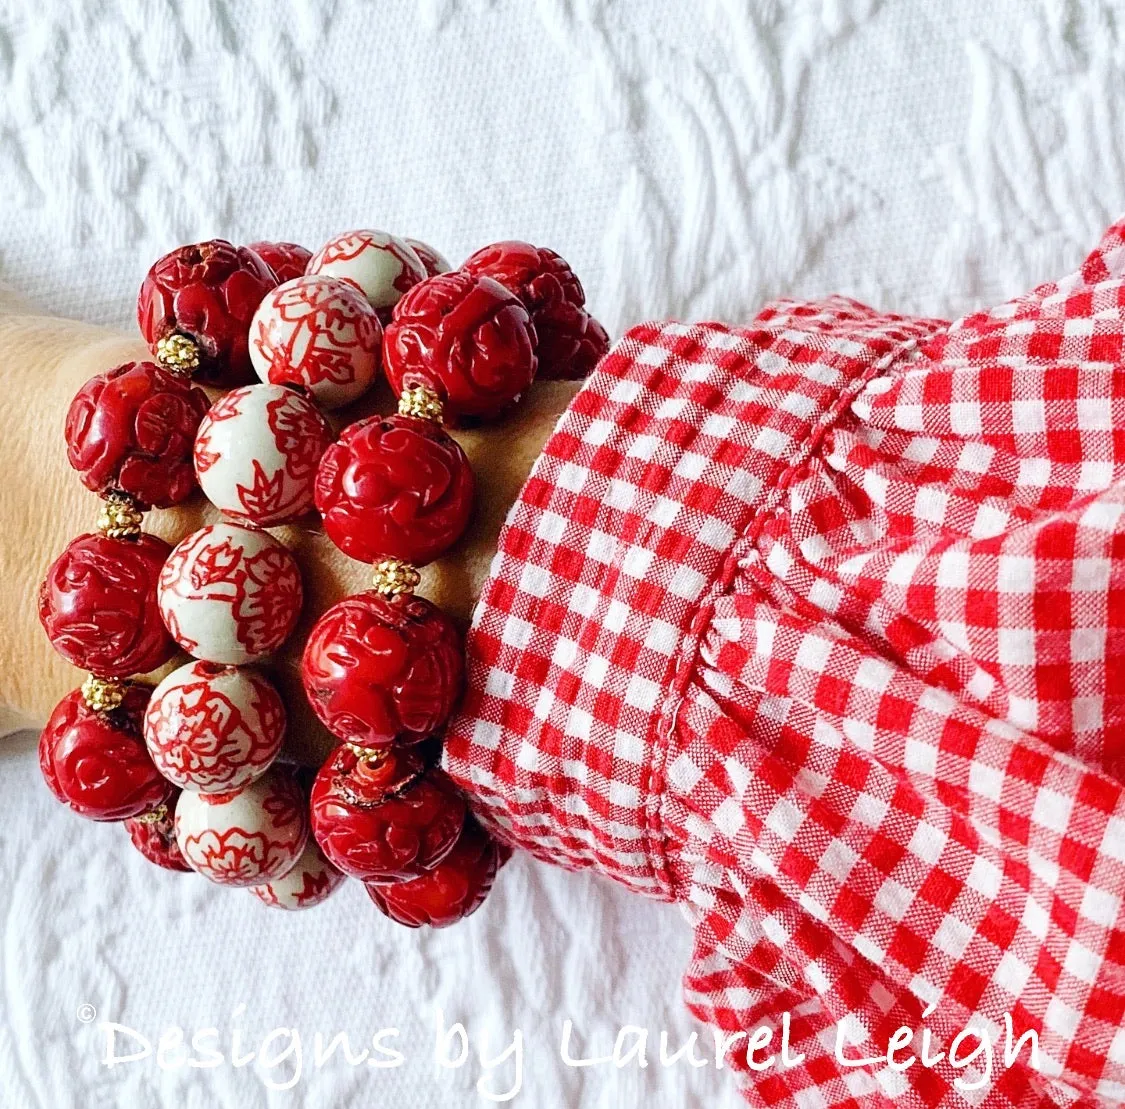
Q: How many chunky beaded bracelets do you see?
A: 3